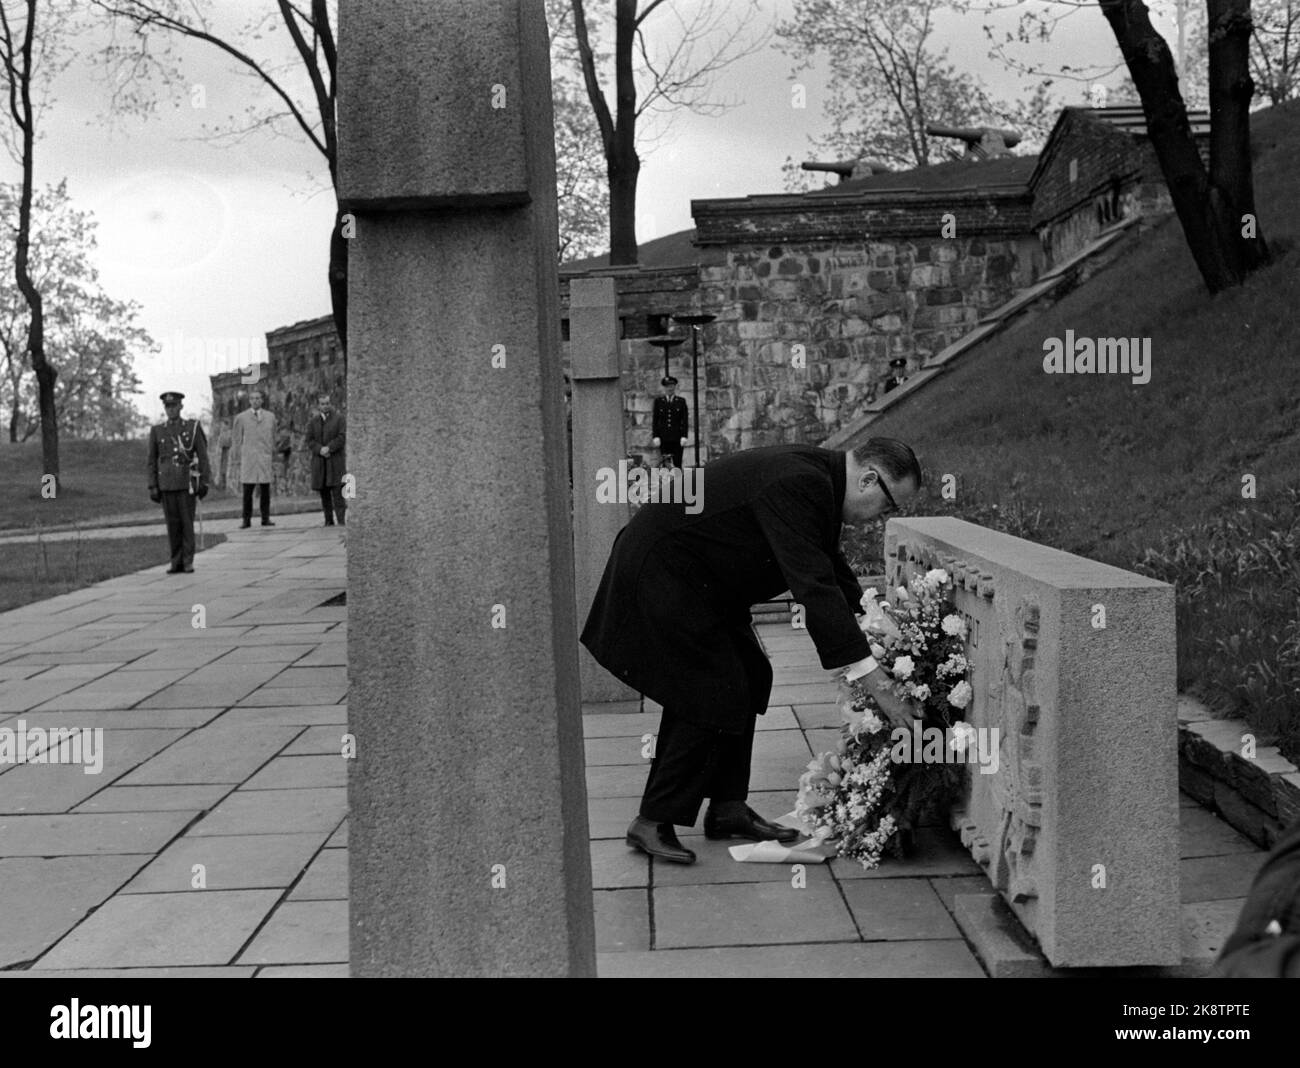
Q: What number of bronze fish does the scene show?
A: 0